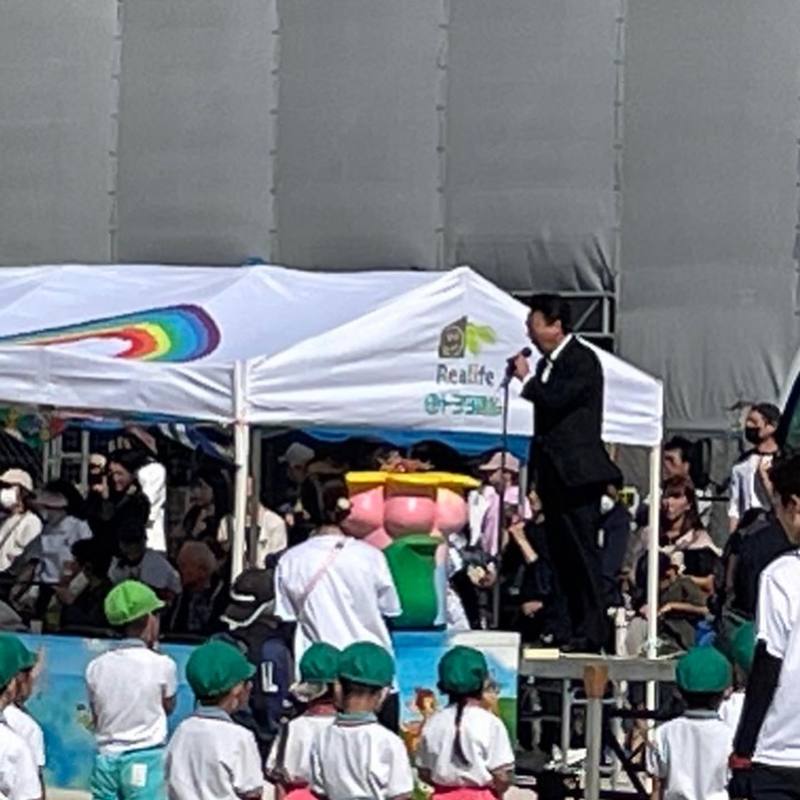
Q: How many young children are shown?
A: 9